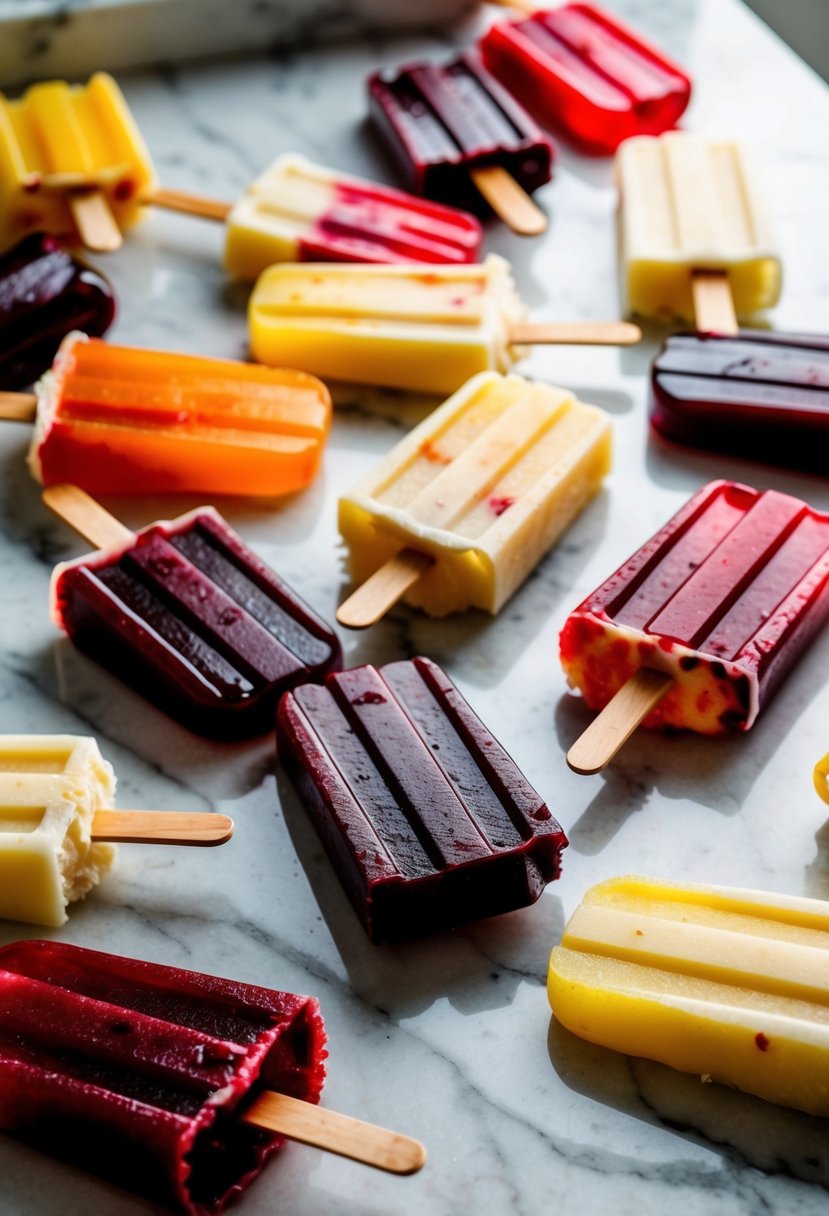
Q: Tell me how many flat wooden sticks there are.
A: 12